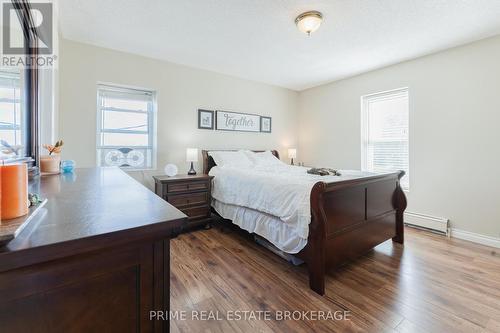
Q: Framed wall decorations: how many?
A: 3